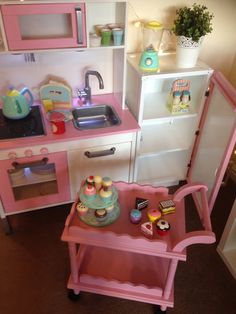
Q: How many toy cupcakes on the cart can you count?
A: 11